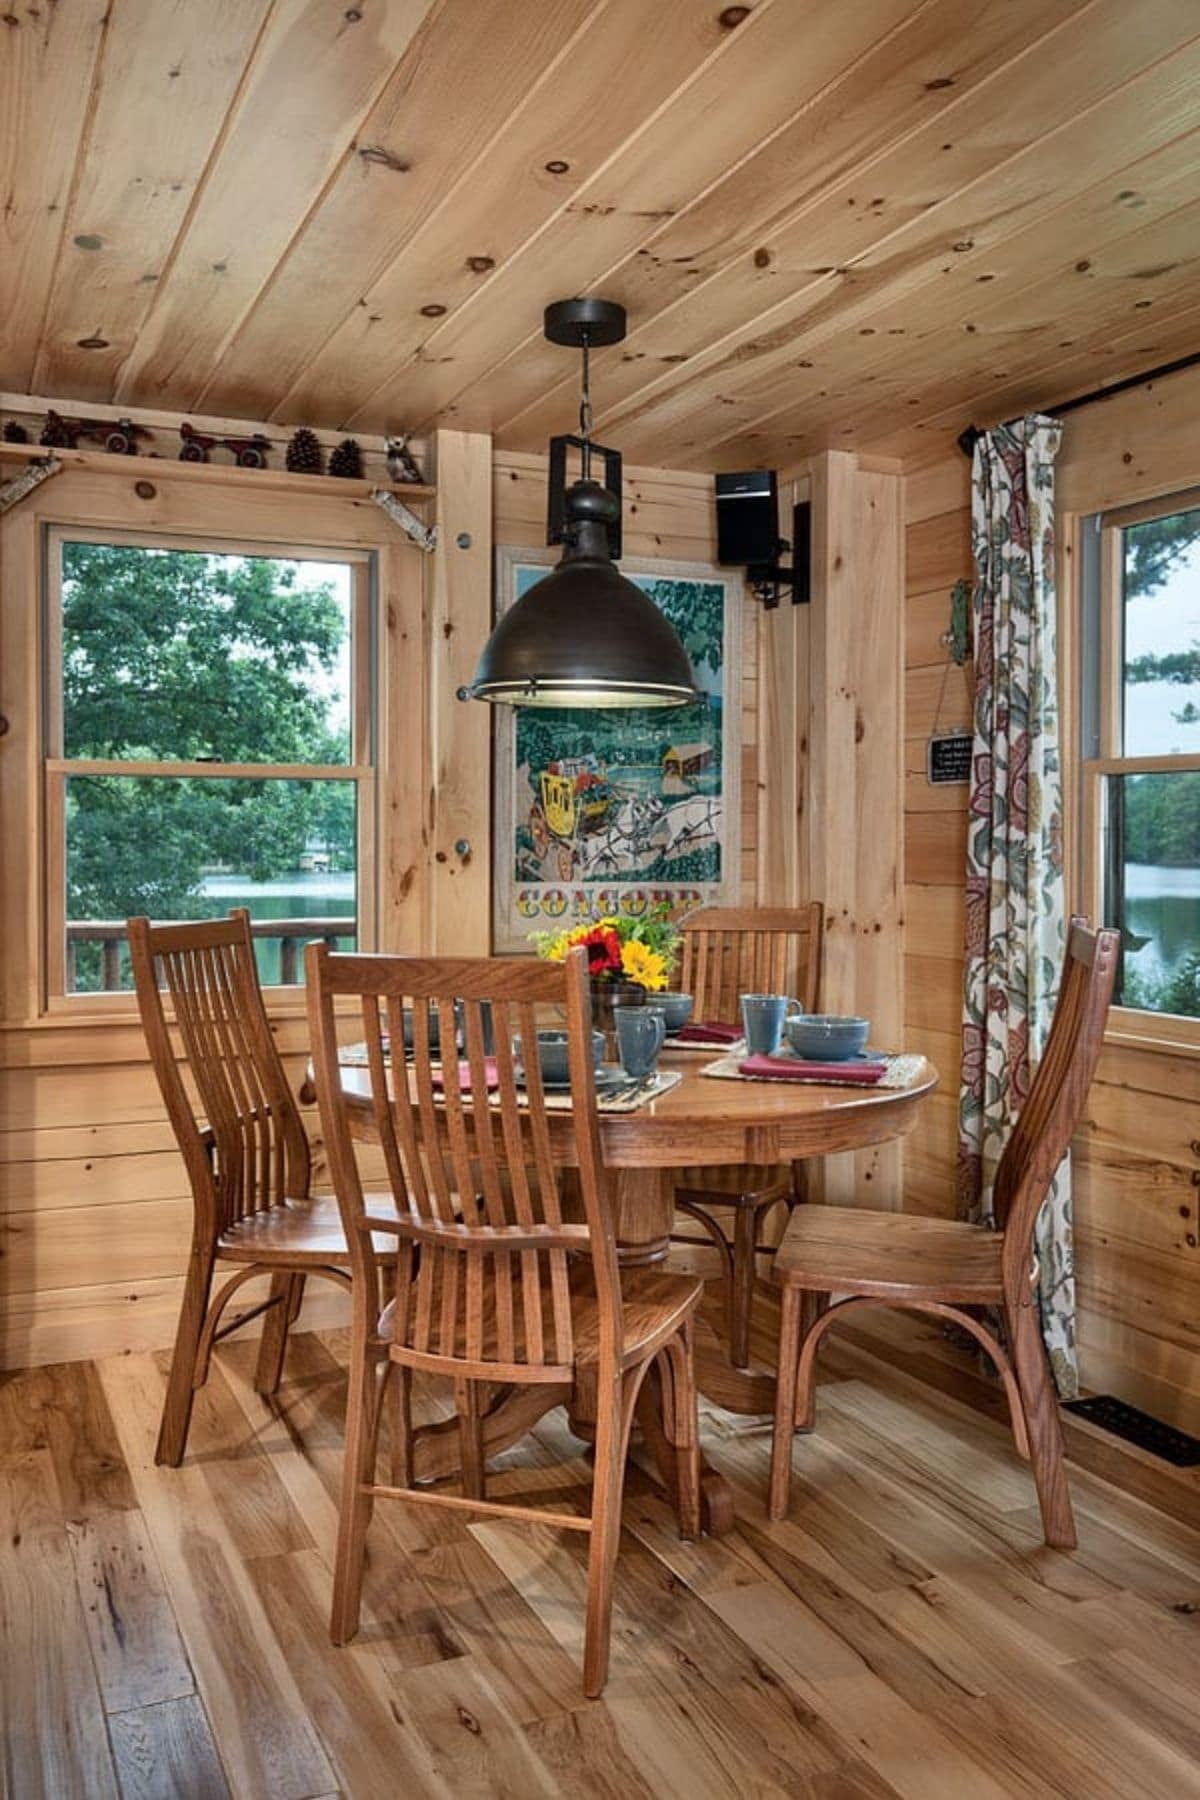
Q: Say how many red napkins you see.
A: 3